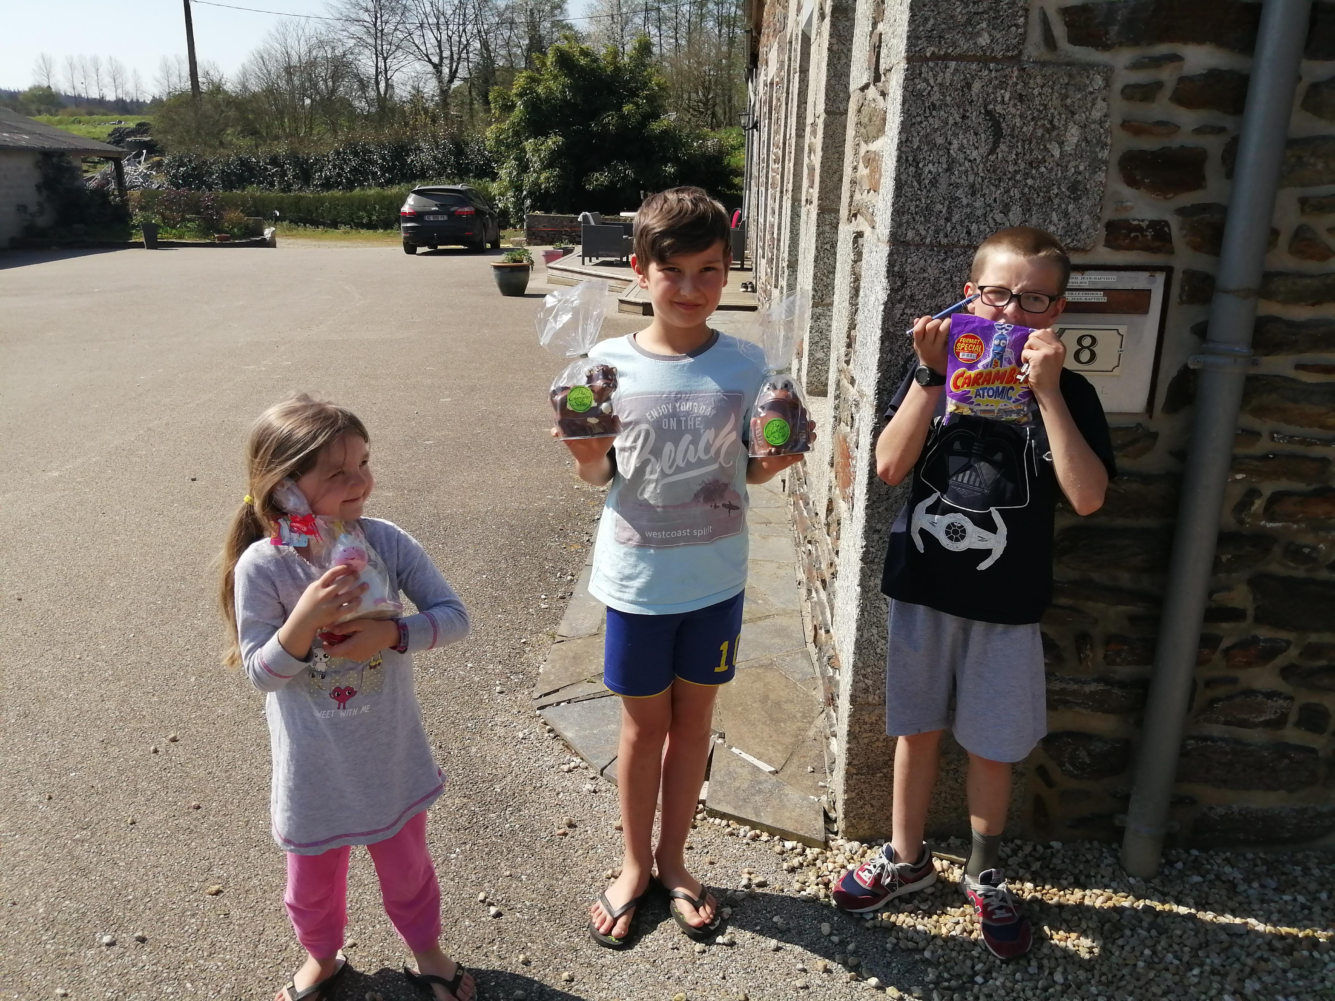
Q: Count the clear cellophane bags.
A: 3